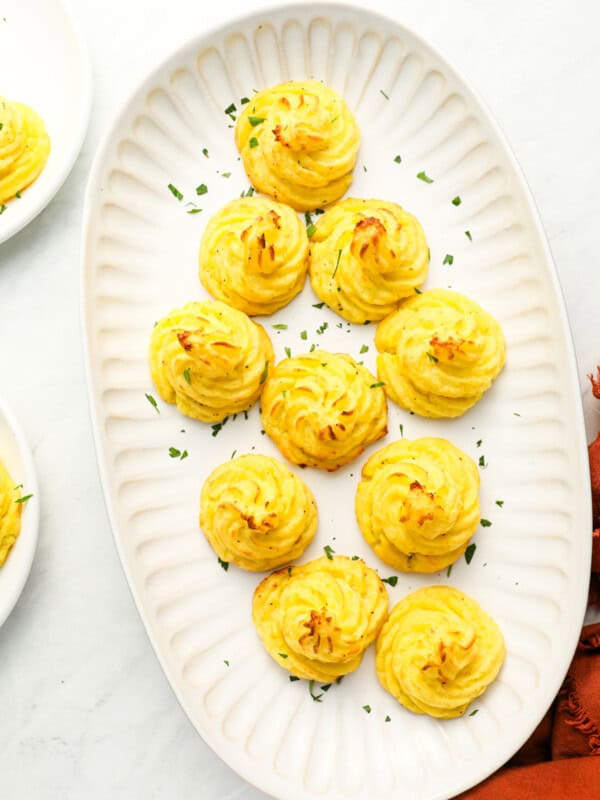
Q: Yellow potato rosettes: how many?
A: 12